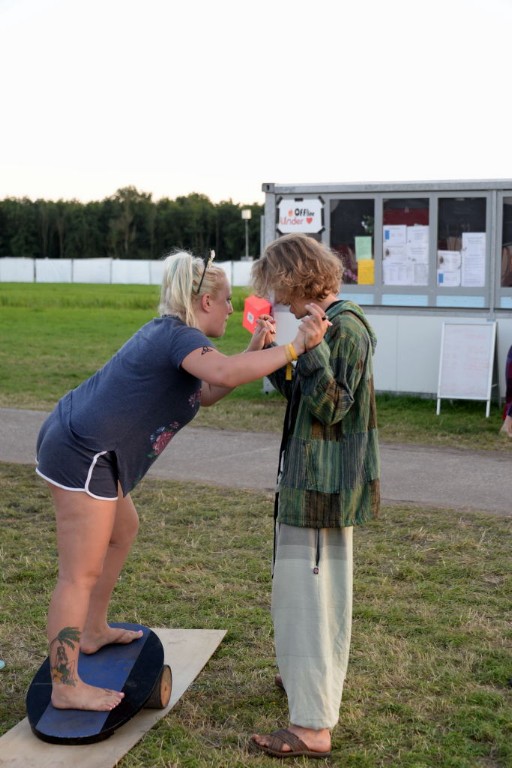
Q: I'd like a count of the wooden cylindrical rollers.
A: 1